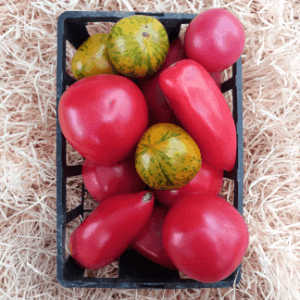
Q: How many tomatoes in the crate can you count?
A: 12